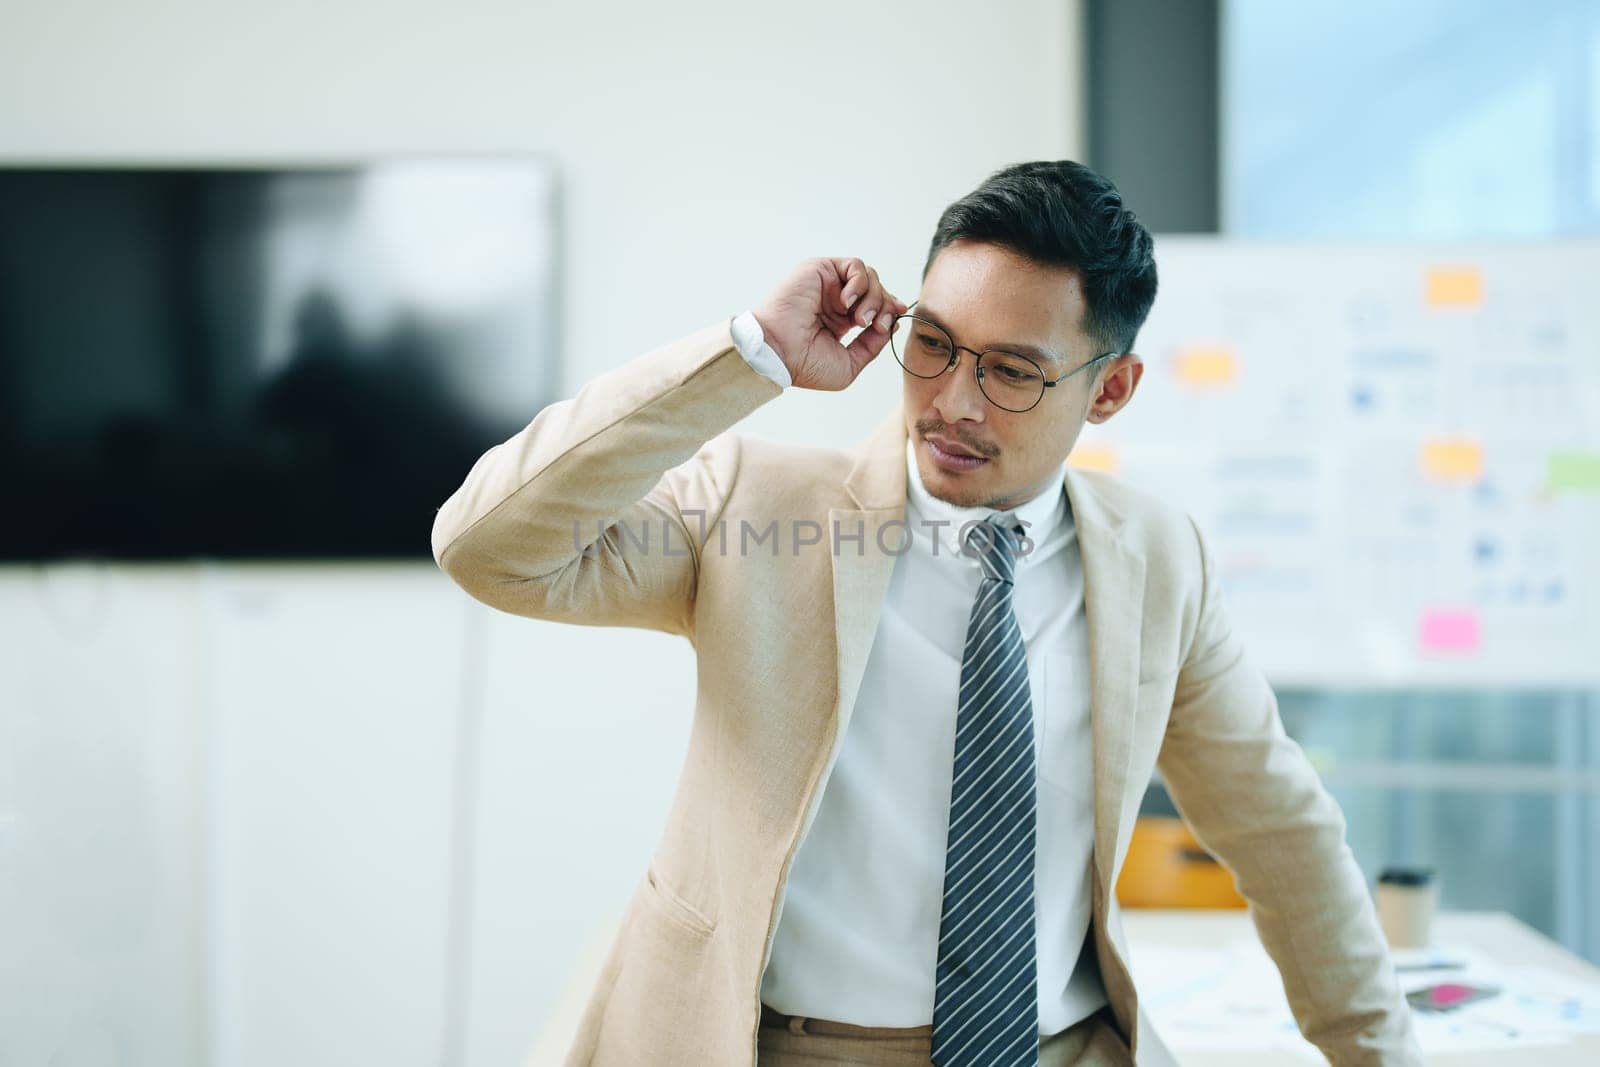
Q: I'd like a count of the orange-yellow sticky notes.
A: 4